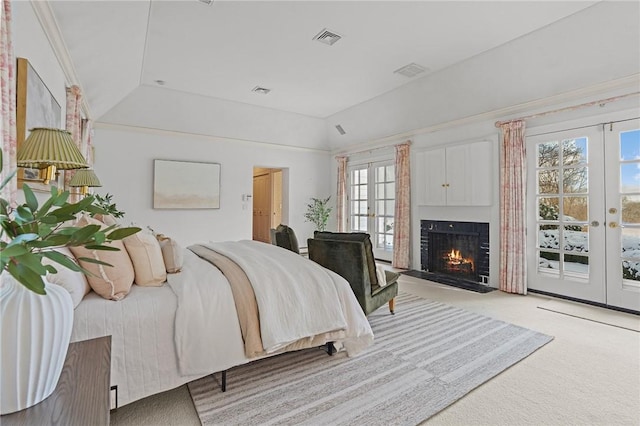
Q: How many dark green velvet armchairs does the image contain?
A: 2